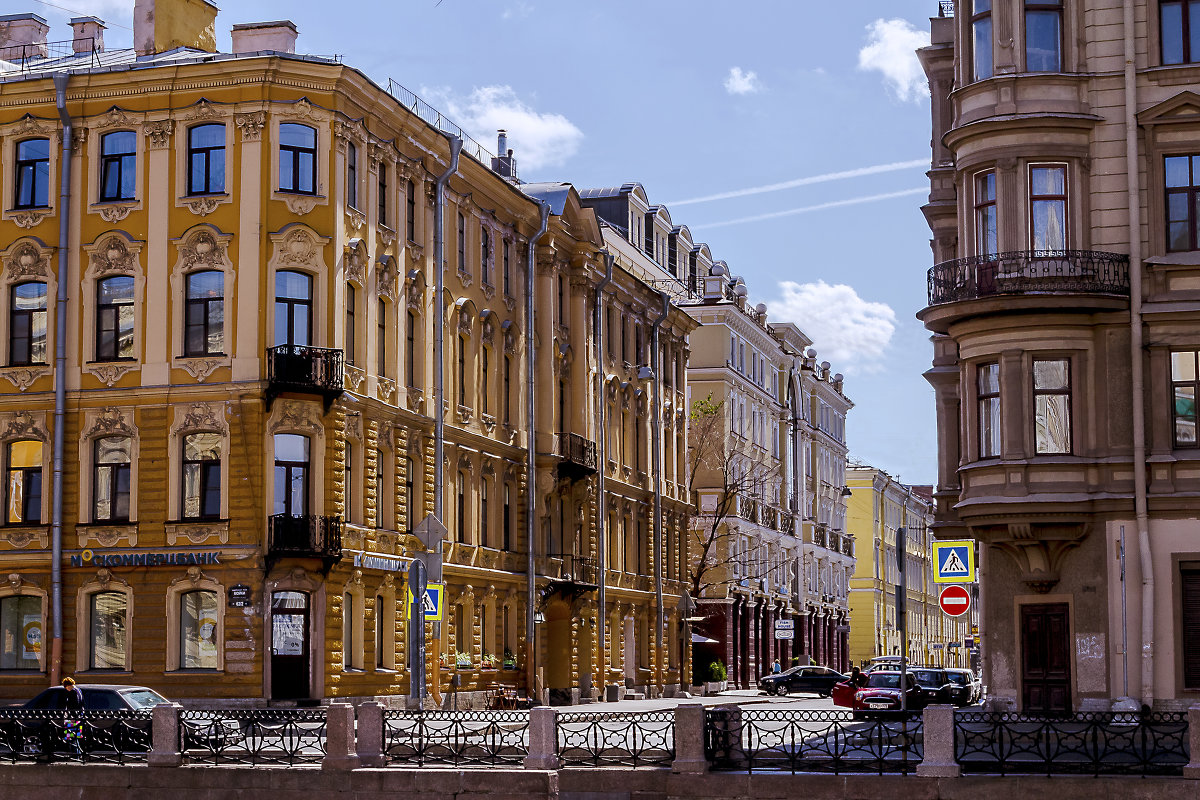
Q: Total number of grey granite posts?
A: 8